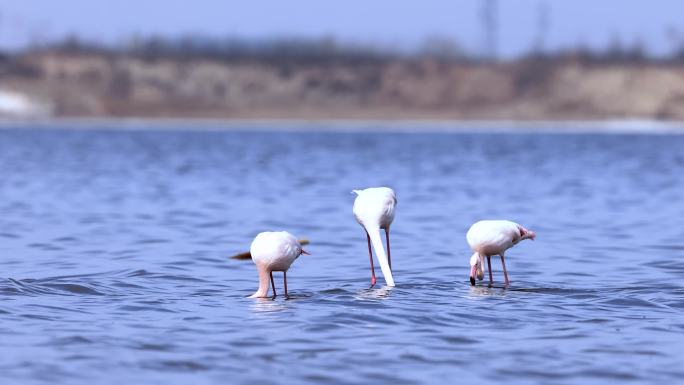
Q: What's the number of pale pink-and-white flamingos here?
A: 3